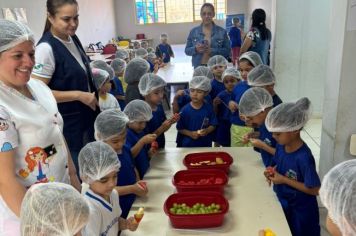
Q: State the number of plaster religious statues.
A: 0